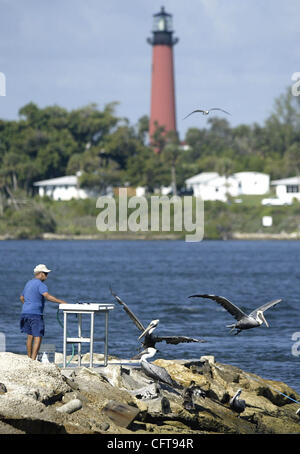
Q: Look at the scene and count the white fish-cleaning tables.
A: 1